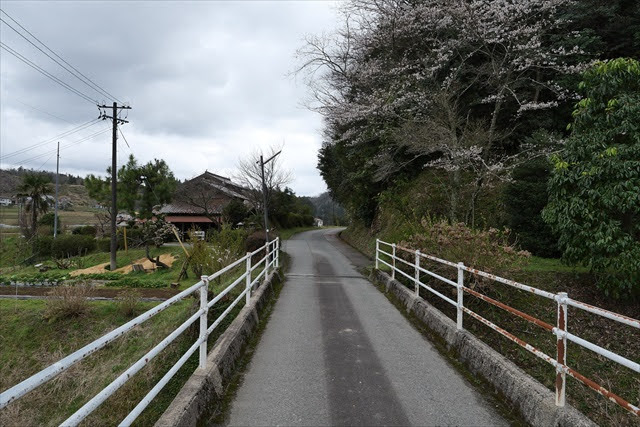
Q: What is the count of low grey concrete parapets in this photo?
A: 2